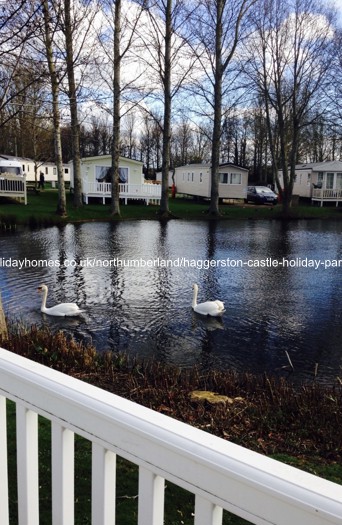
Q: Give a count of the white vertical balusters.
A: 6